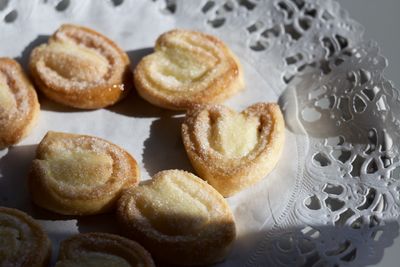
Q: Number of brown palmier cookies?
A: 8